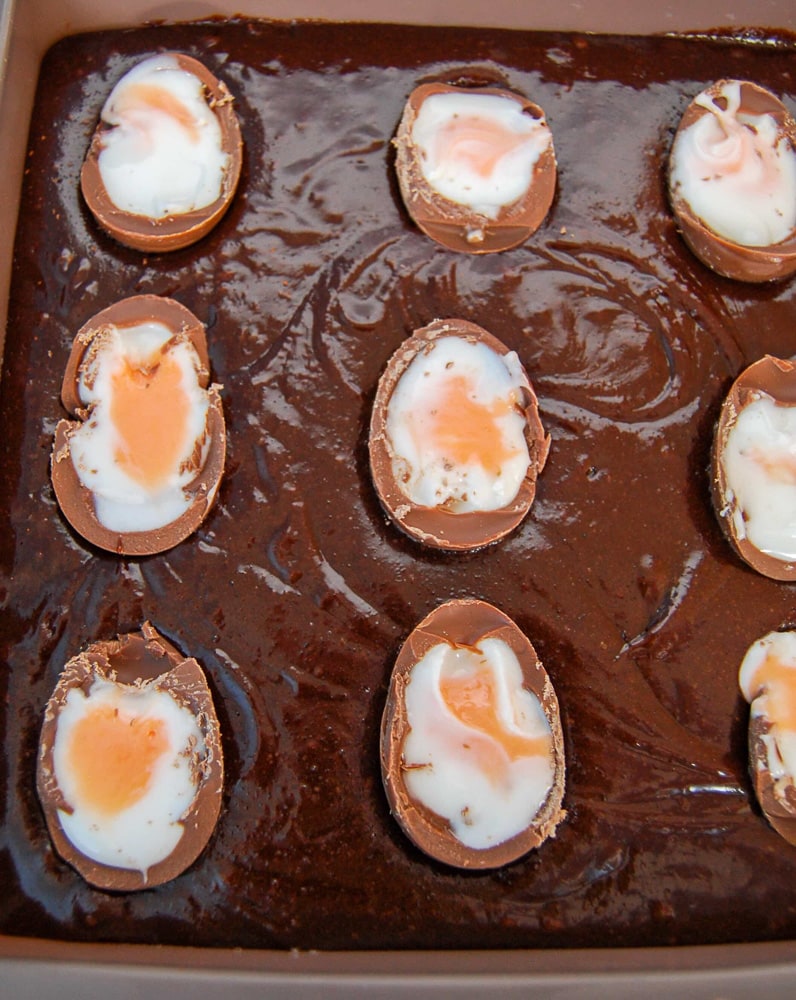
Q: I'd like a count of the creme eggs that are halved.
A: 9